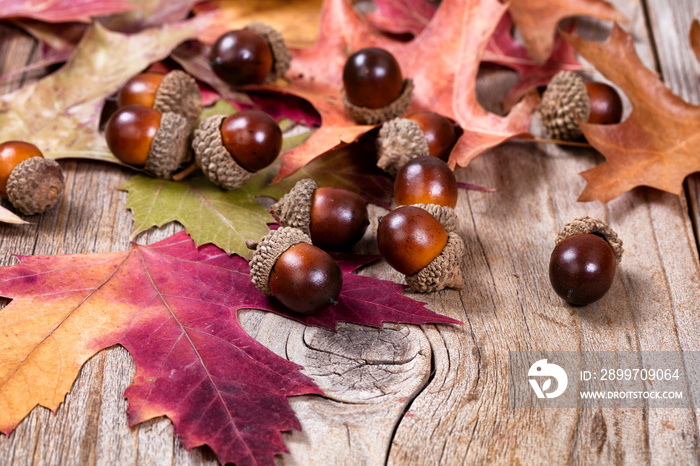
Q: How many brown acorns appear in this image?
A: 13